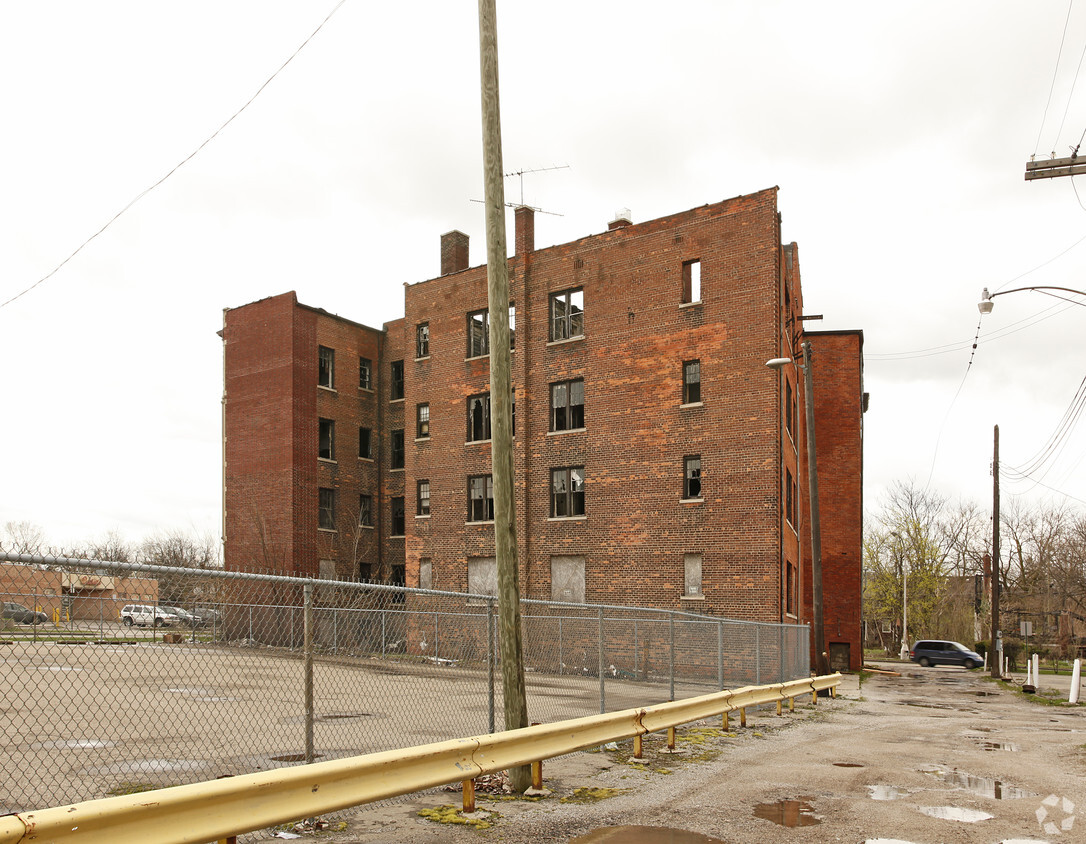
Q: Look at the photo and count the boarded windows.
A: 5